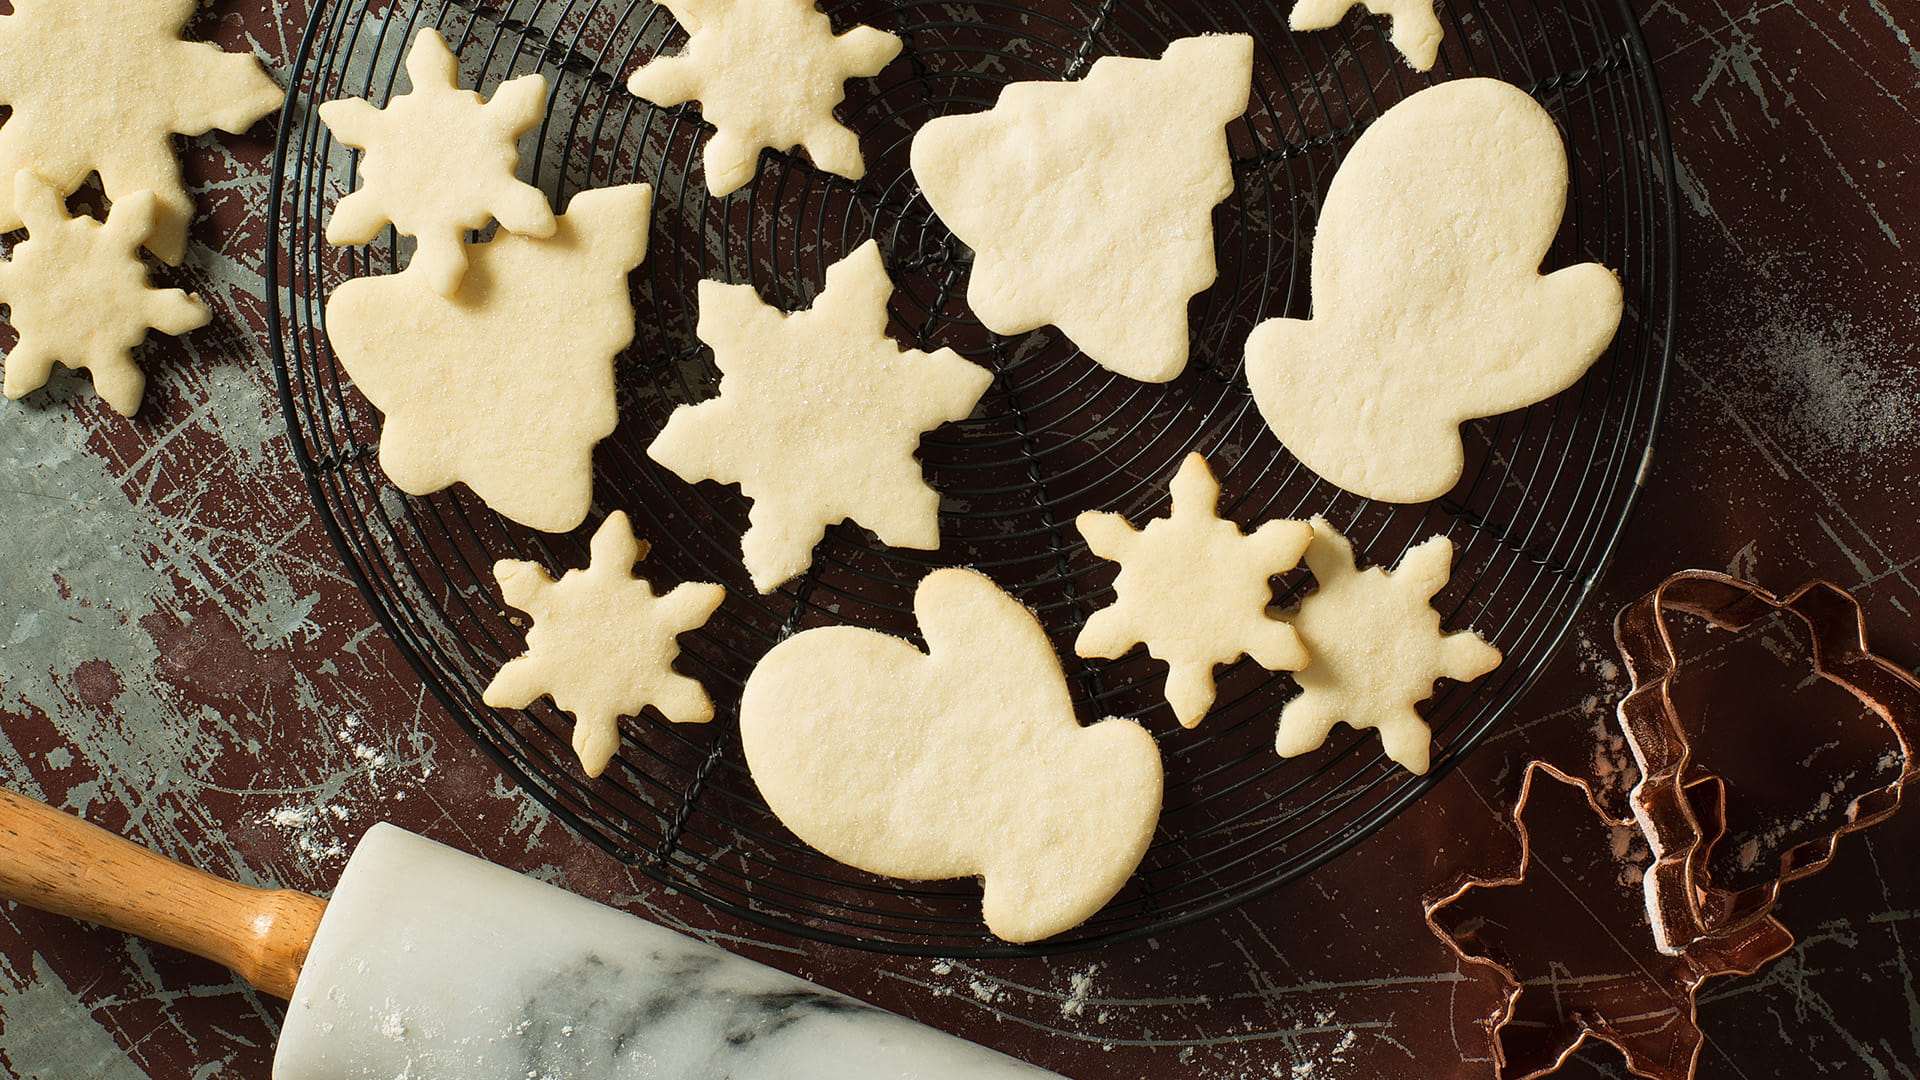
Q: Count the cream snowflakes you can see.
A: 9